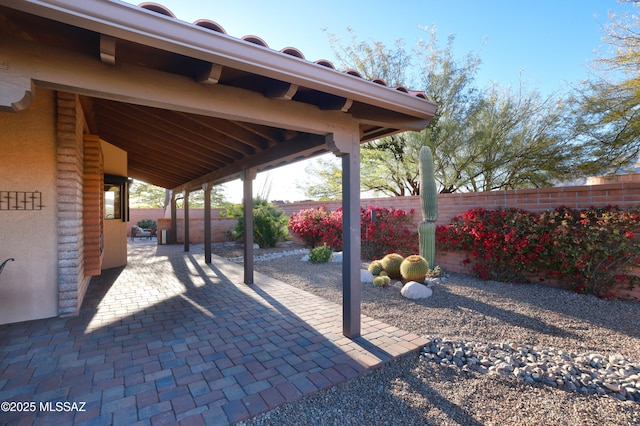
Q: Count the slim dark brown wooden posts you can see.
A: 5